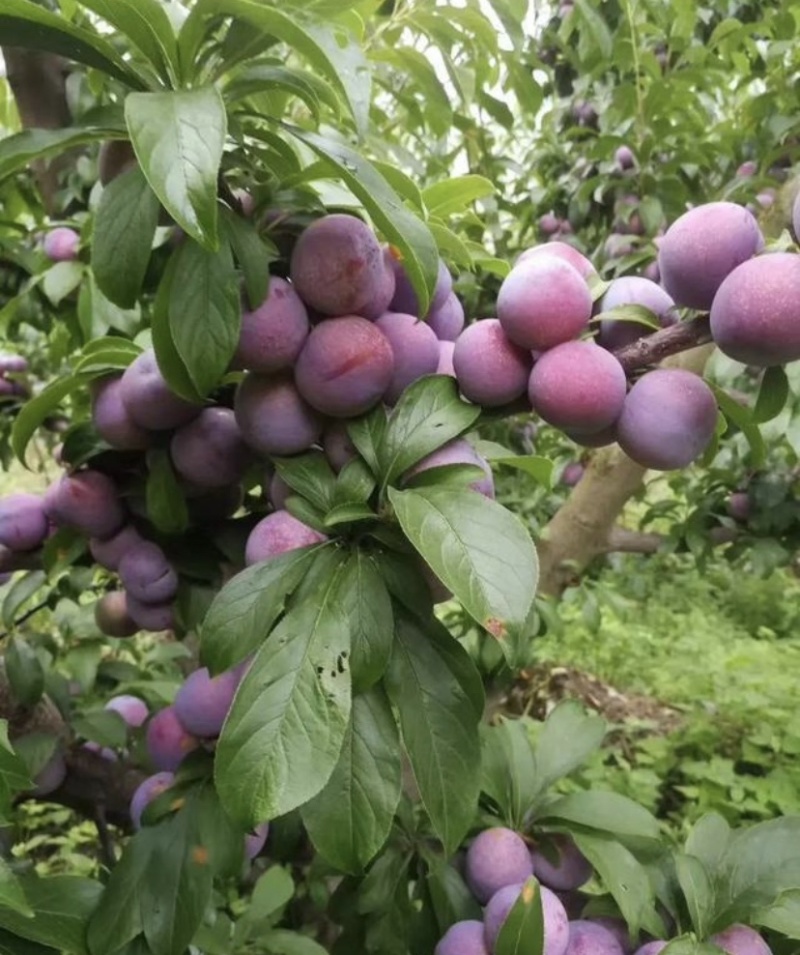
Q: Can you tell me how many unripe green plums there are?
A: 0